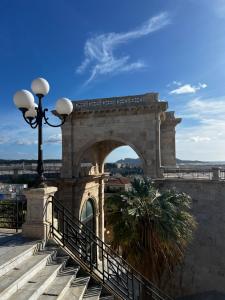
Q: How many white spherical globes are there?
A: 4